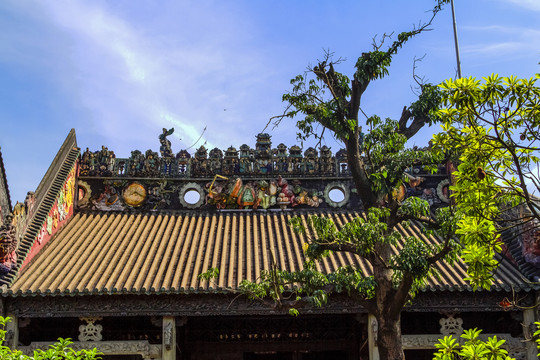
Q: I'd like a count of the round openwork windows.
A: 2